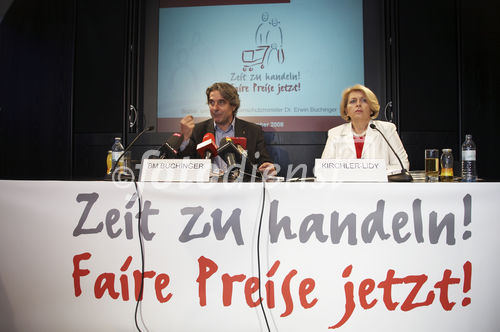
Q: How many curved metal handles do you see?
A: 2